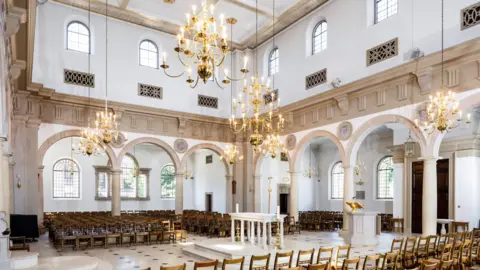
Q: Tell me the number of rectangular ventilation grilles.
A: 7